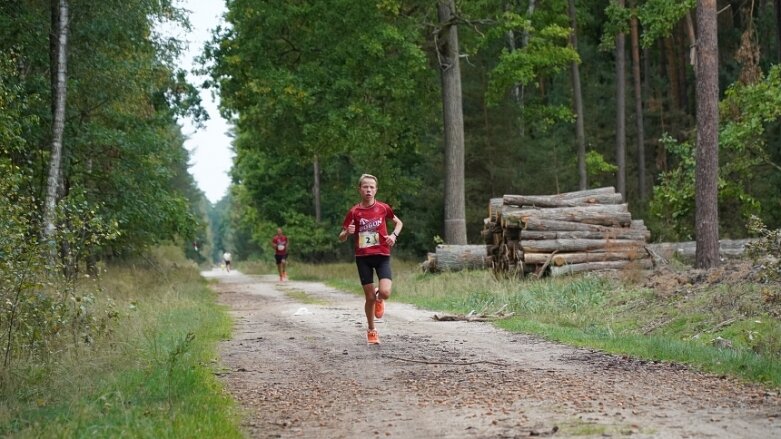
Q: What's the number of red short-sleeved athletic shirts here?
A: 2